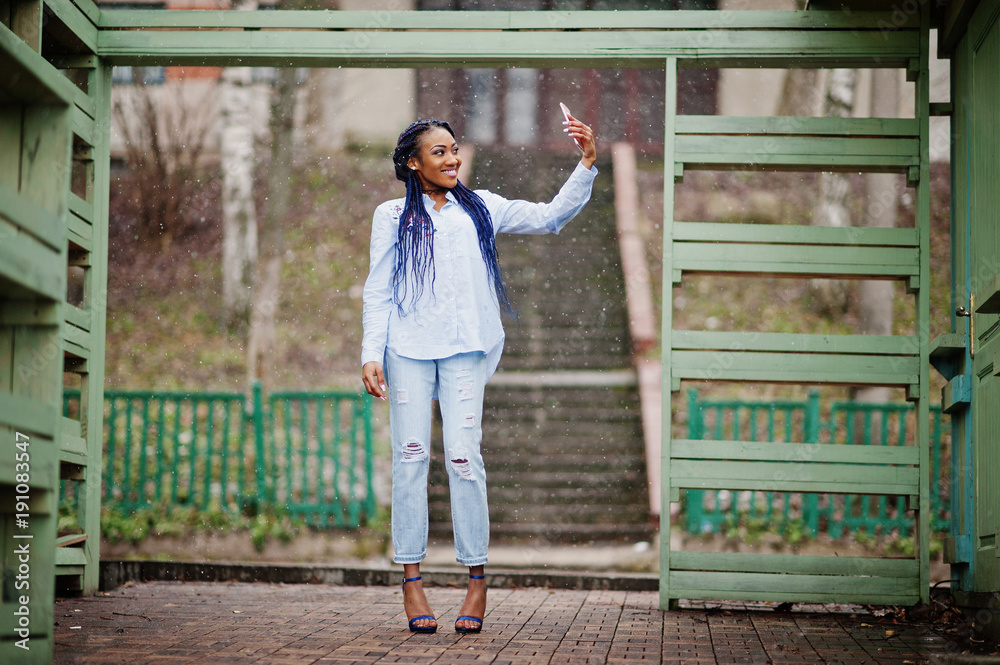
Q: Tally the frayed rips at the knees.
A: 2